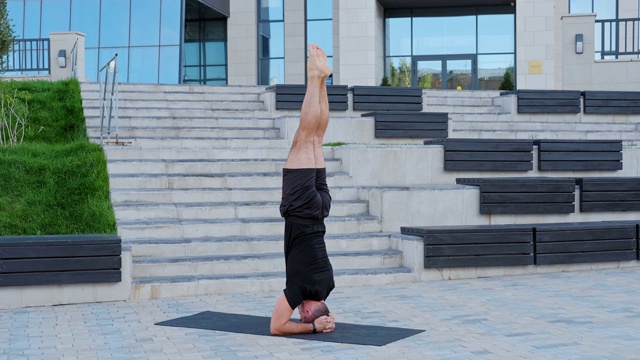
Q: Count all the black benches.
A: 12